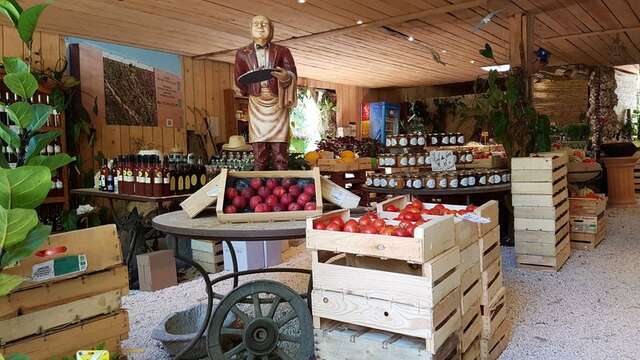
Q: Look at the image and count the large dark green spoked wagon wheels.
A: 1